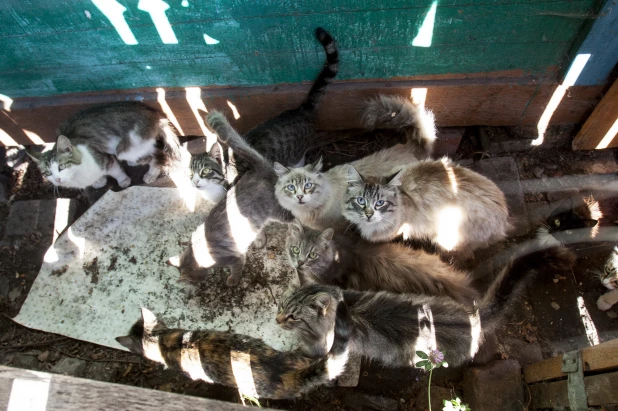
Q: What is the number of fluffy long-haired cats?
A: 4